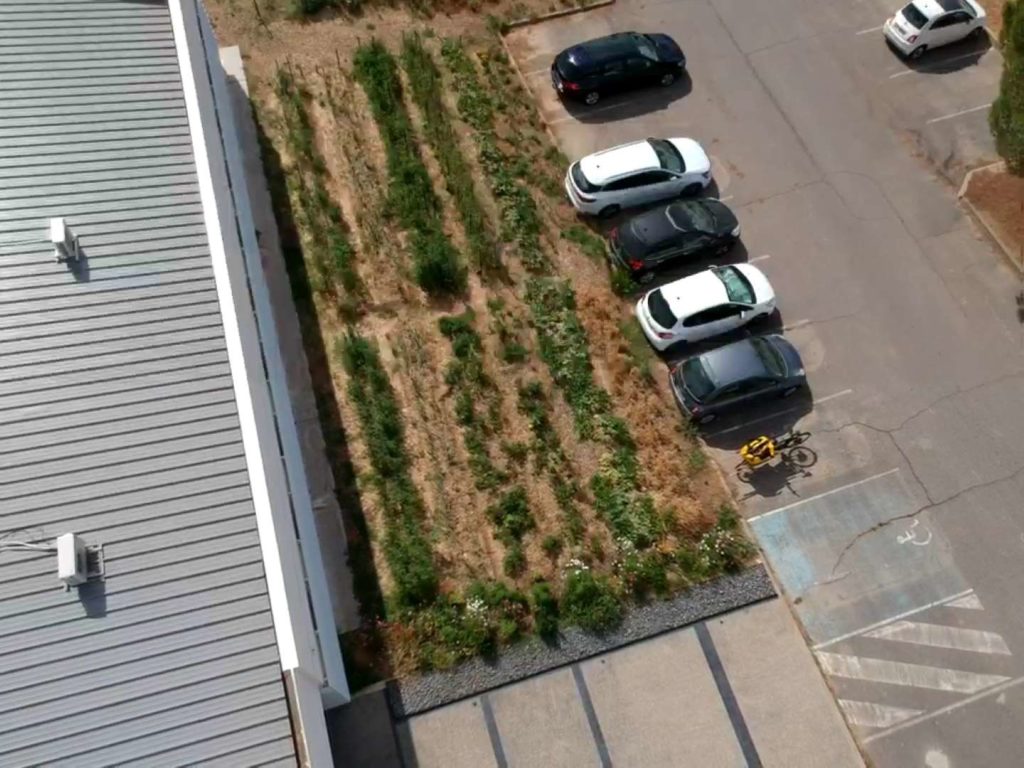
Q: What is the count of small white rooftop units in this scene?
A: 2